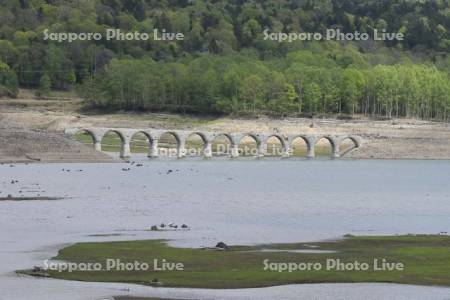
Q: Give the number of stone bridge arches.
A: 11